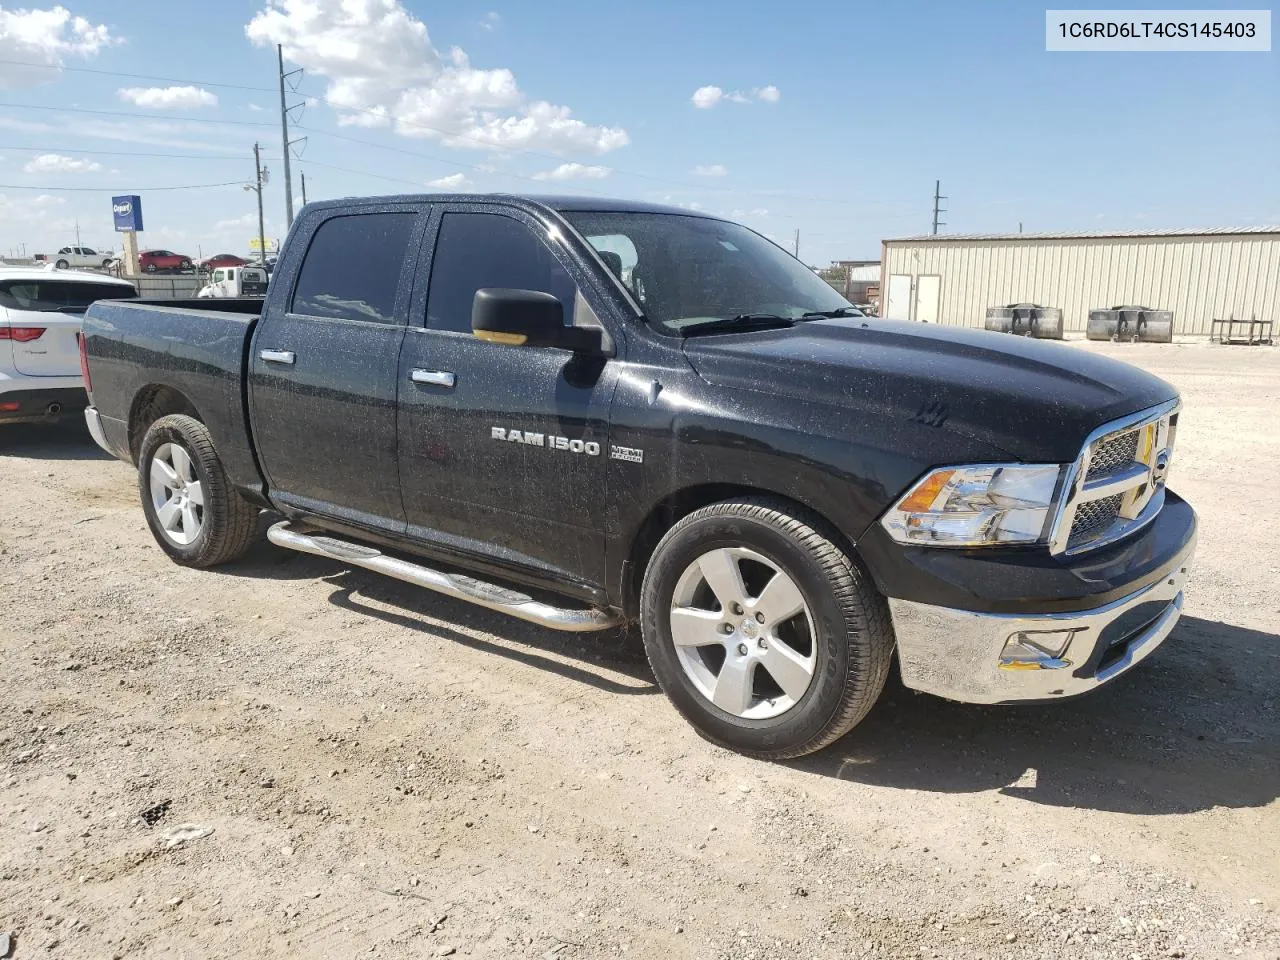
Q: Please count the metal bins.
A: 2